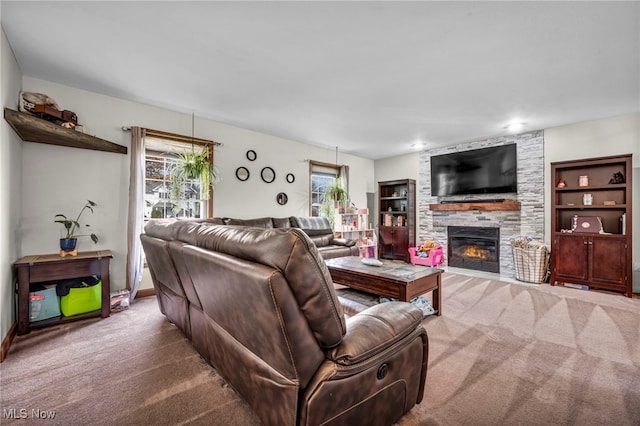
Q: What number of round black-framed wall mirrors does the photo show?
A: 5